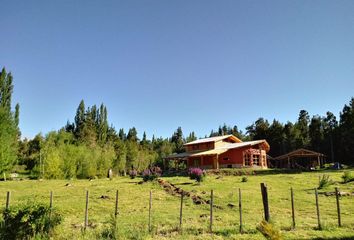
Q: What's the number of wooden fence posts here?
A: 12